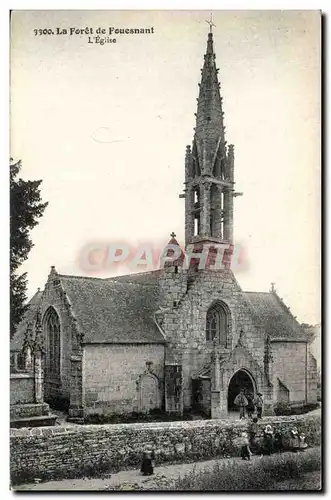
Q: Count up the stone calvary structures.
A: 1